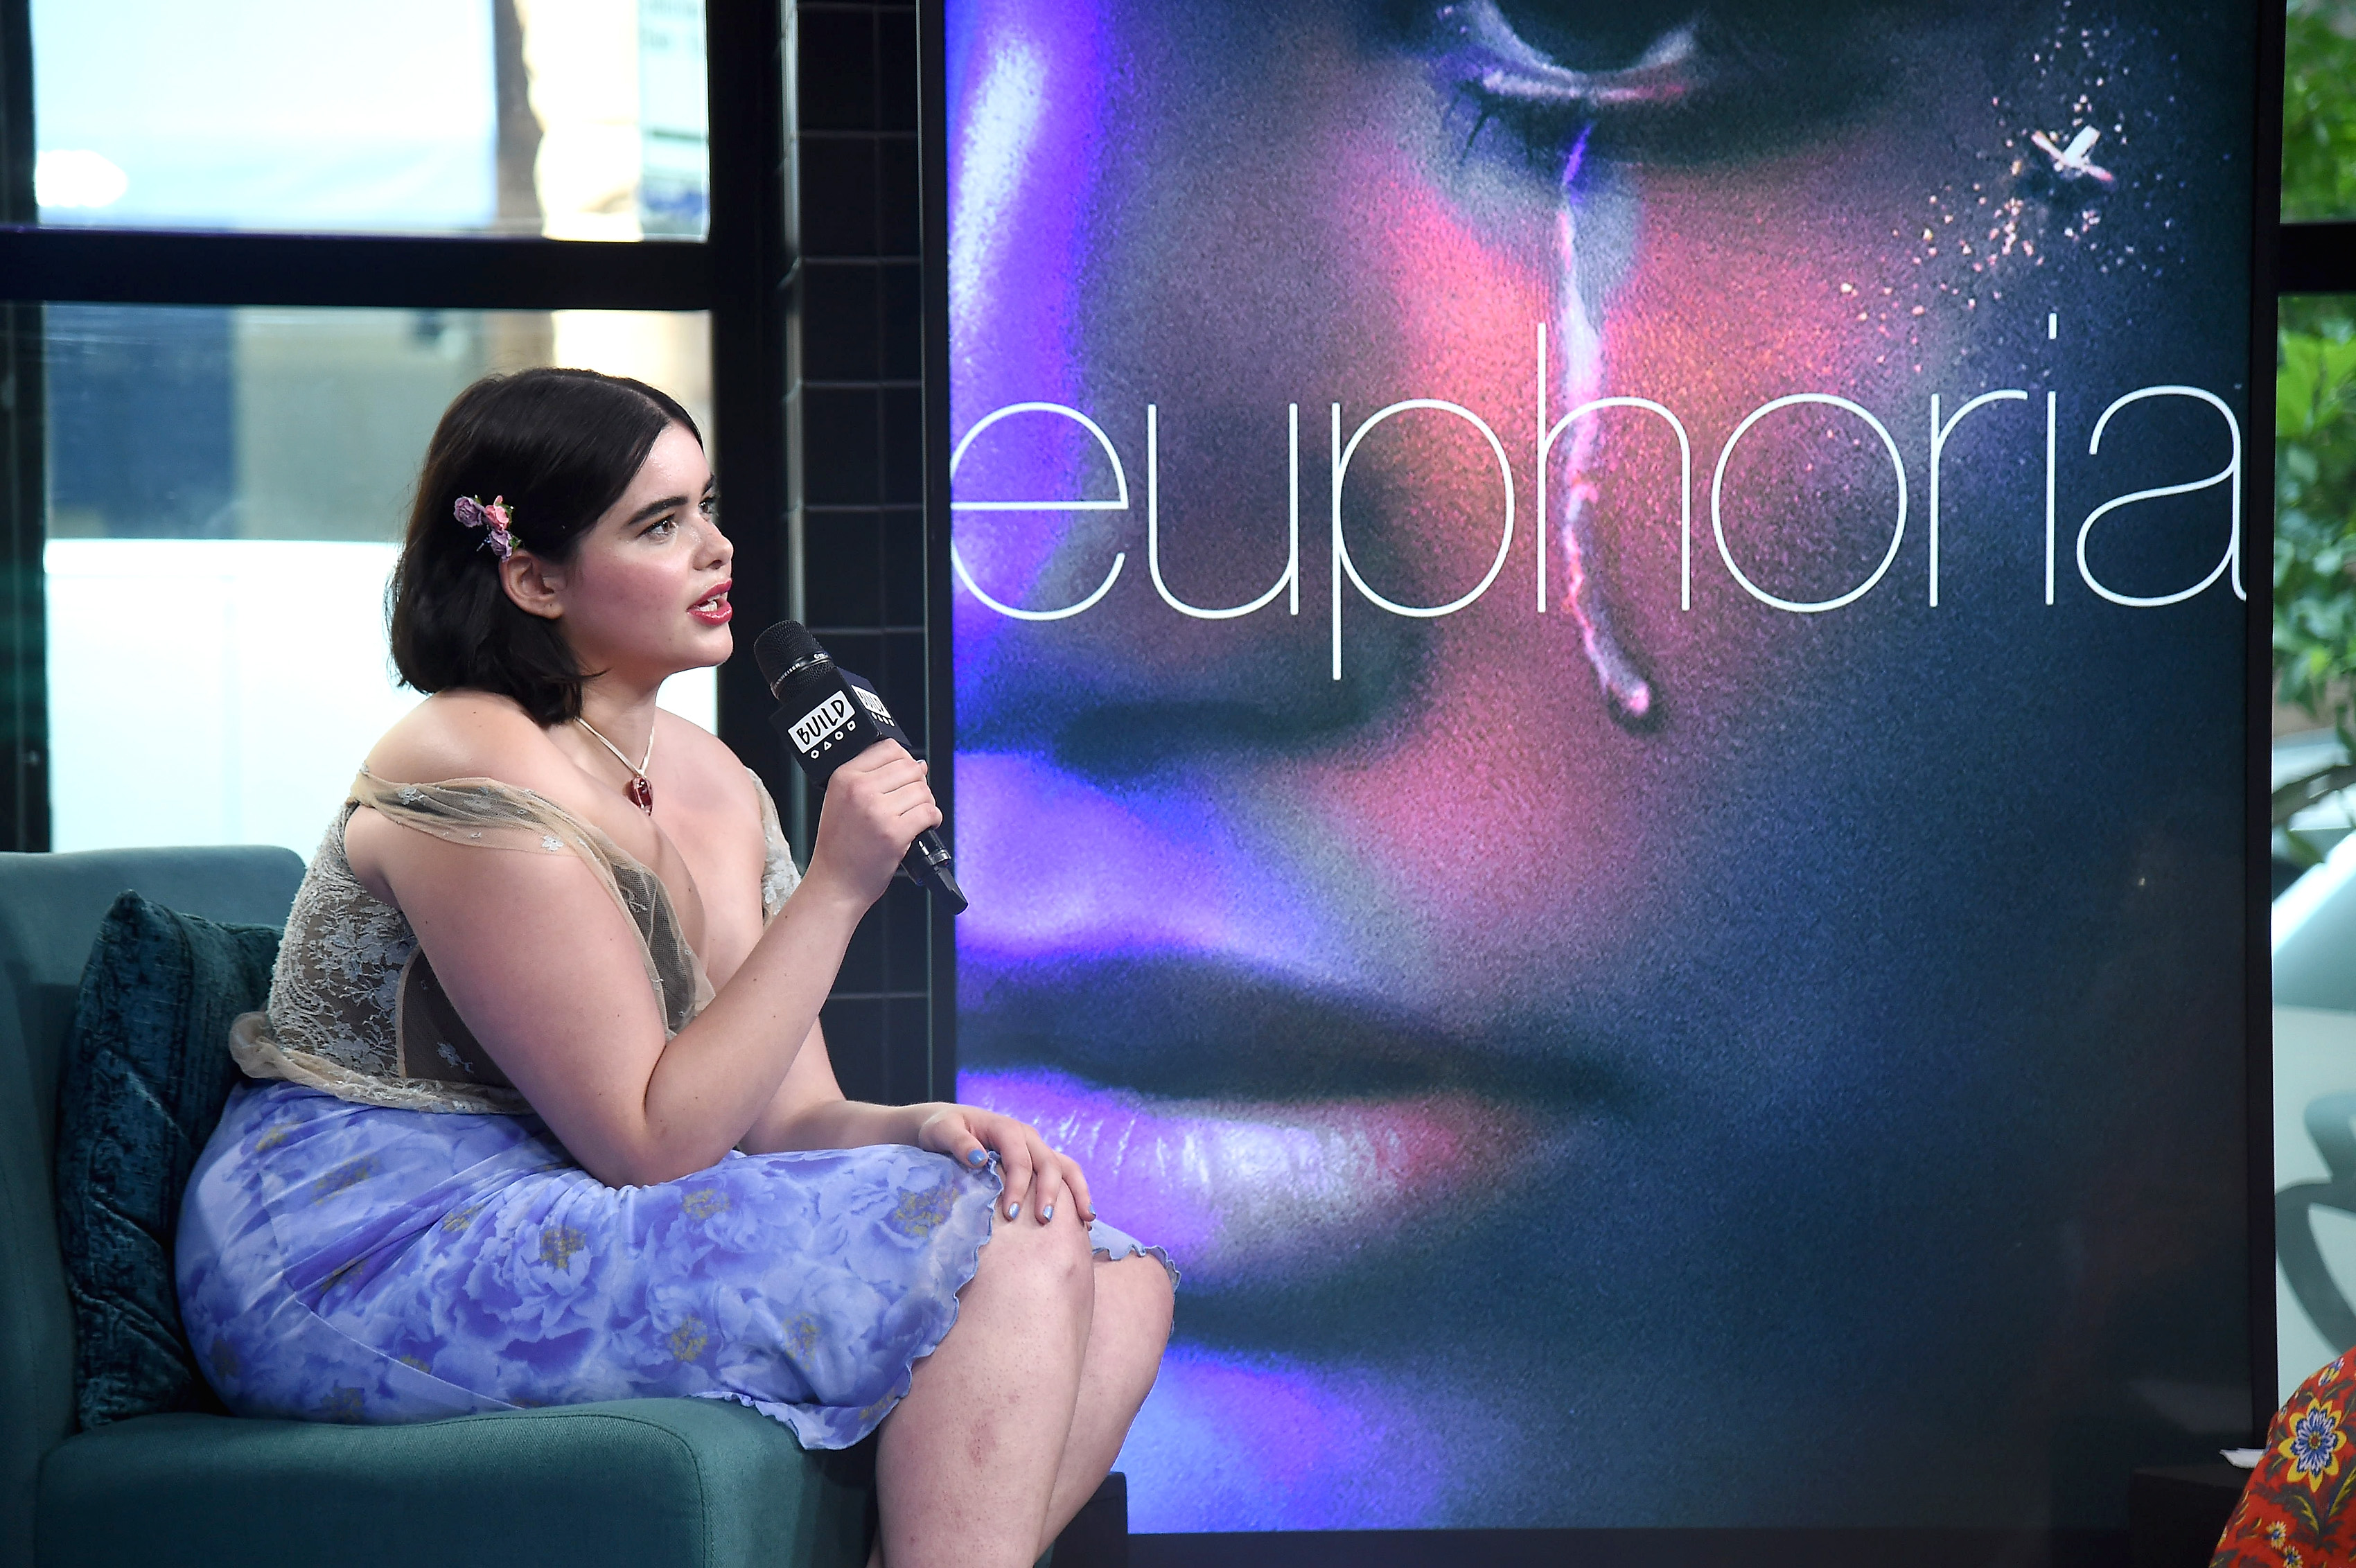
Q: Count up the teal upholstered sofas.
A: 1